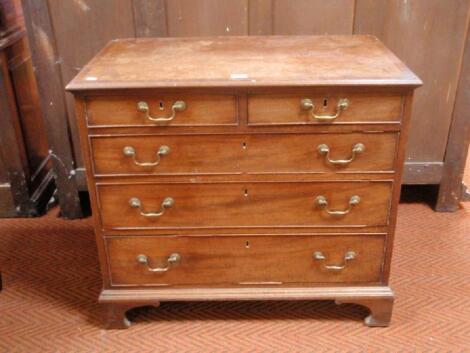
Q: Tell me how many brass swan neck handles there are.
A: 8